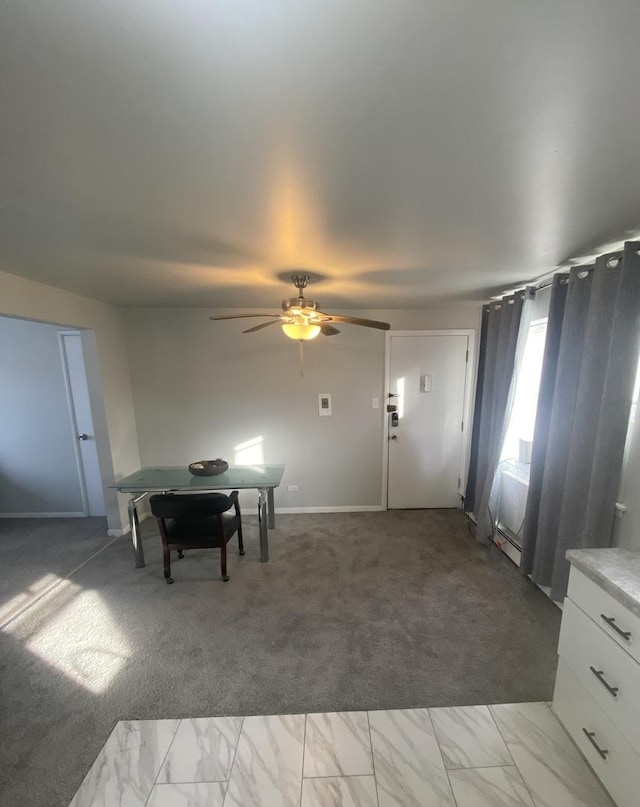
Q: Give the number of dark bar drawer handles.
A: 3